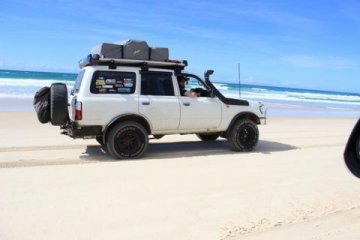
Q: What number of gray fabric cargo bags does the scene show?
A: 3